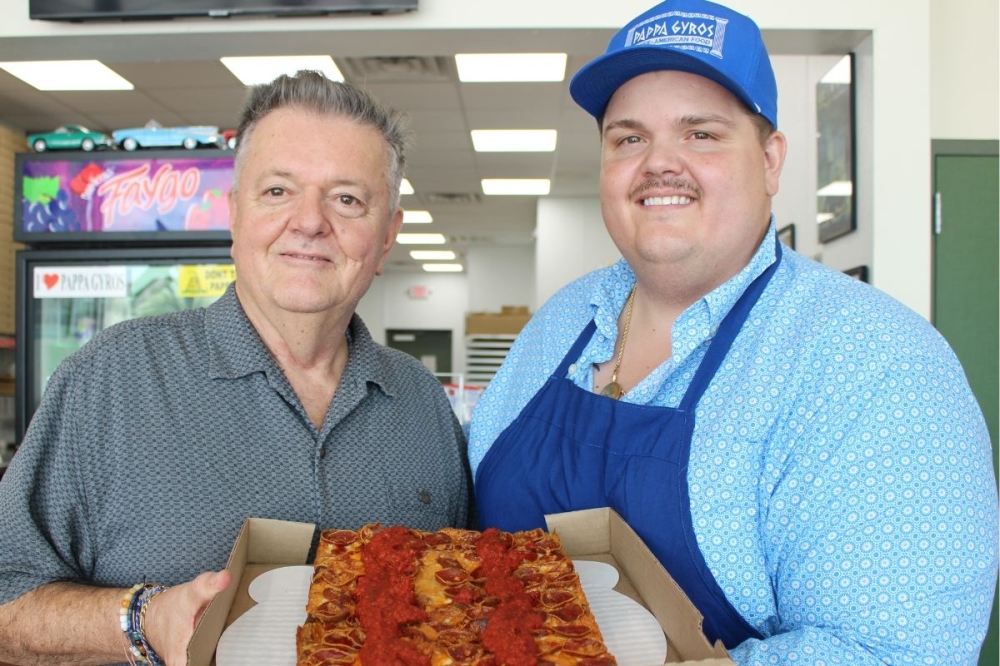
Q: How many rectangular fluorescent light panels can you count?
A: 10